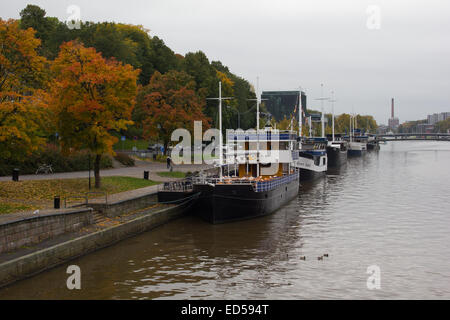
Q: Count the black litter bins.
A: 3